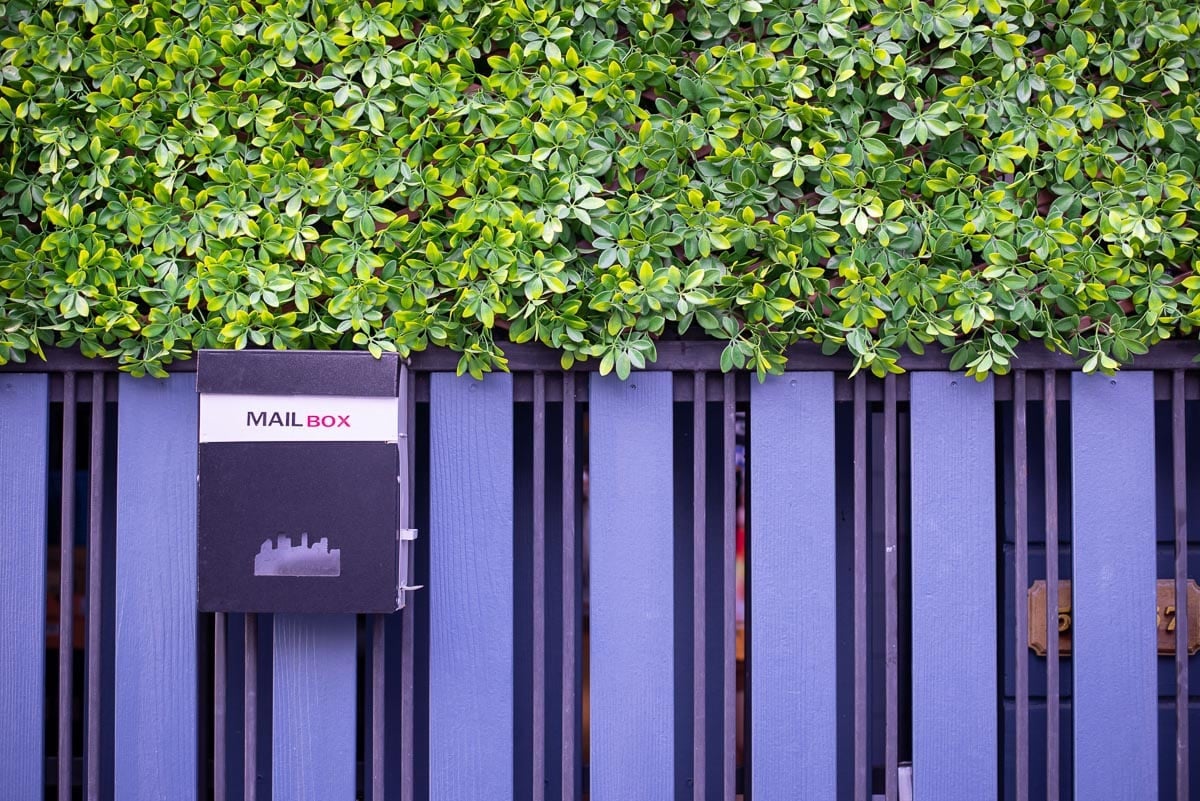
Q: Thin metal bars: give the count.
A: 15